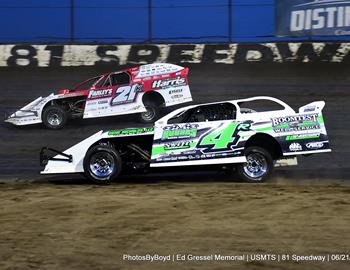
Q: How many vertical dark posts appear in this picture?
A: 3